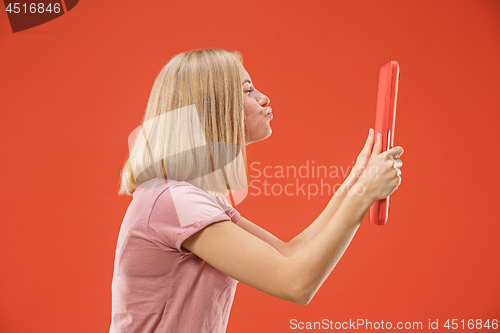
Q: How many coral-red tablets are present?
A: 1